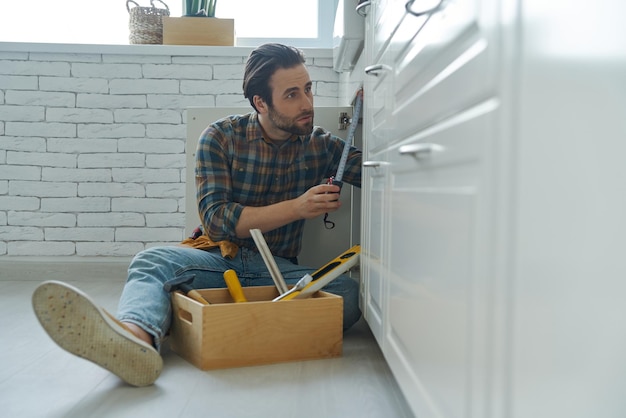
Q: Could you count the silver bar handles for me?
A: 5